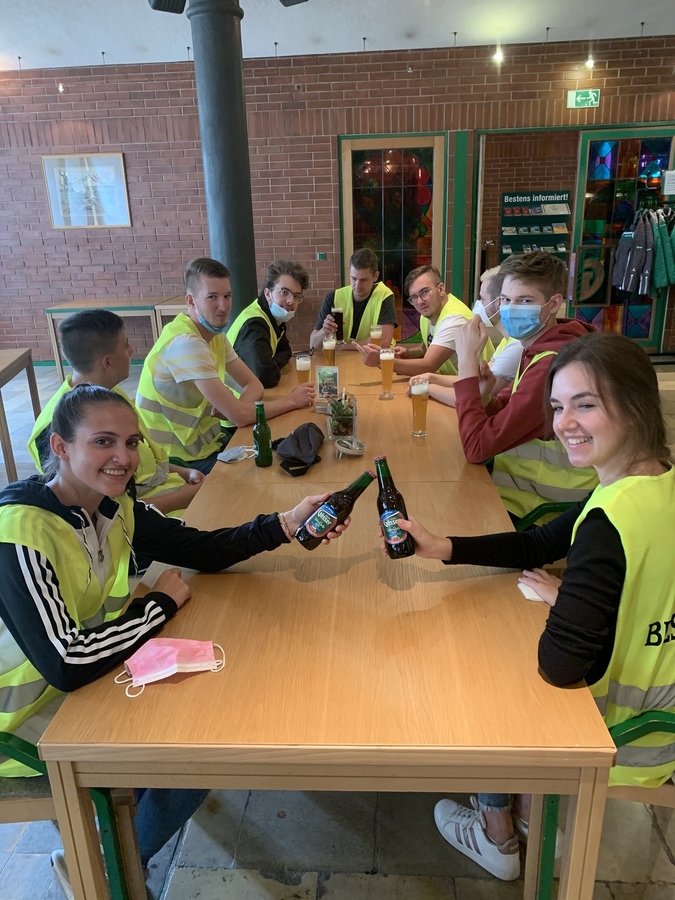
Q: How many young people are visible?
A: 9